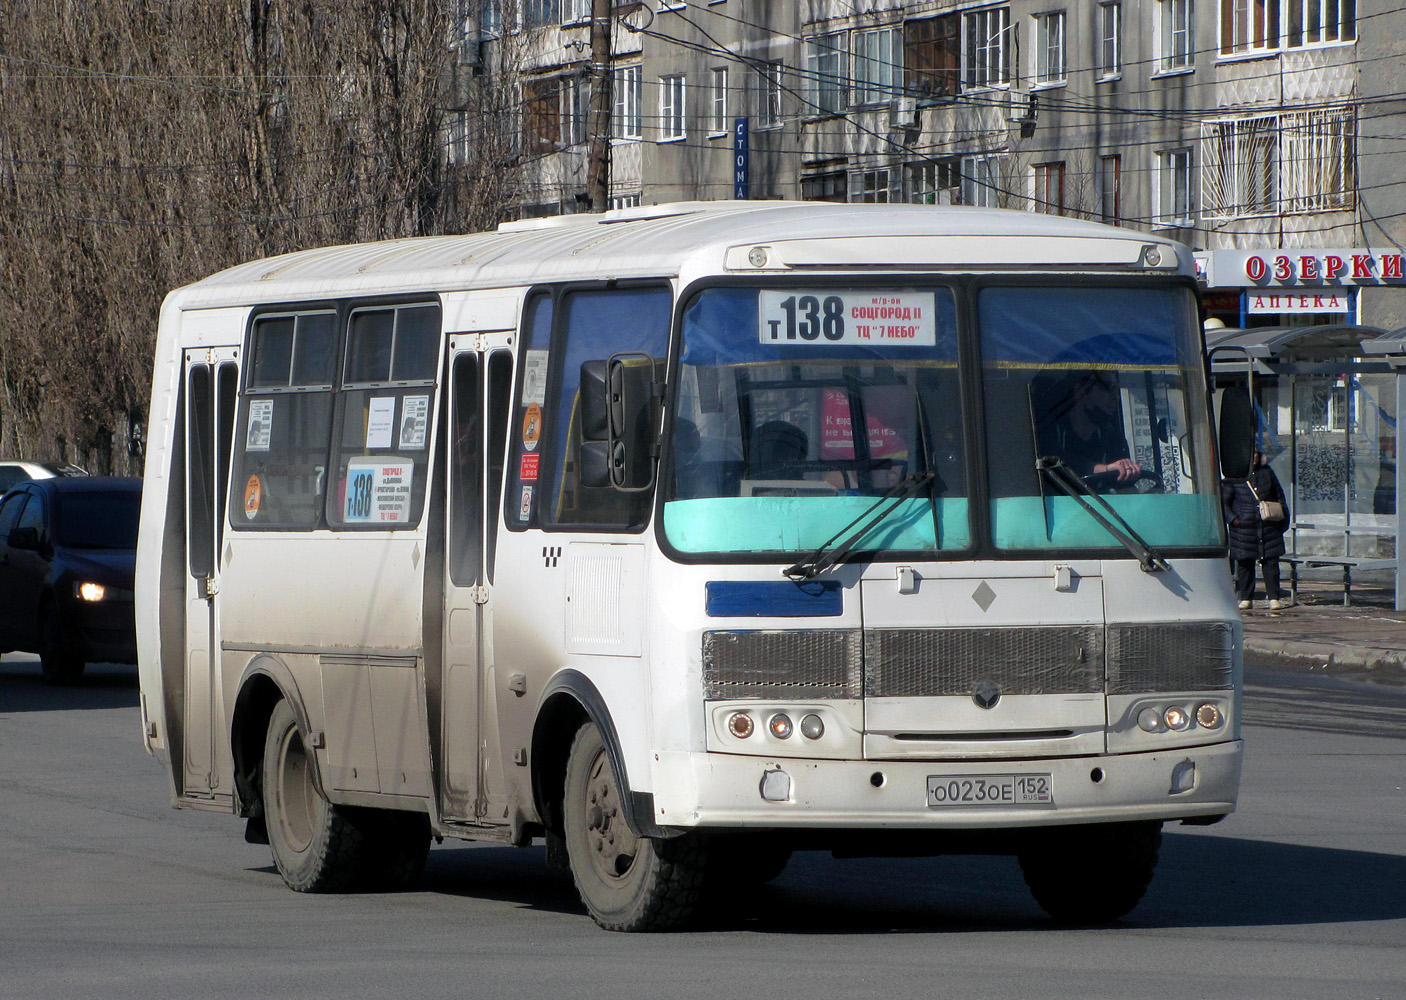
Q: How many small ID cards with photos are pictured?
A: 2